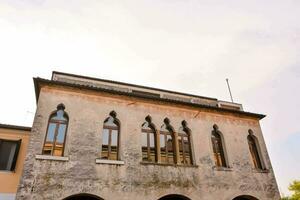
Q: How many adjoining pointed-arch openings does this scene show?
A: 3